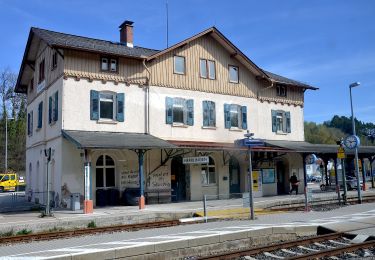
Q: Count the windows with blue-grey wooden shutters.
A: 8